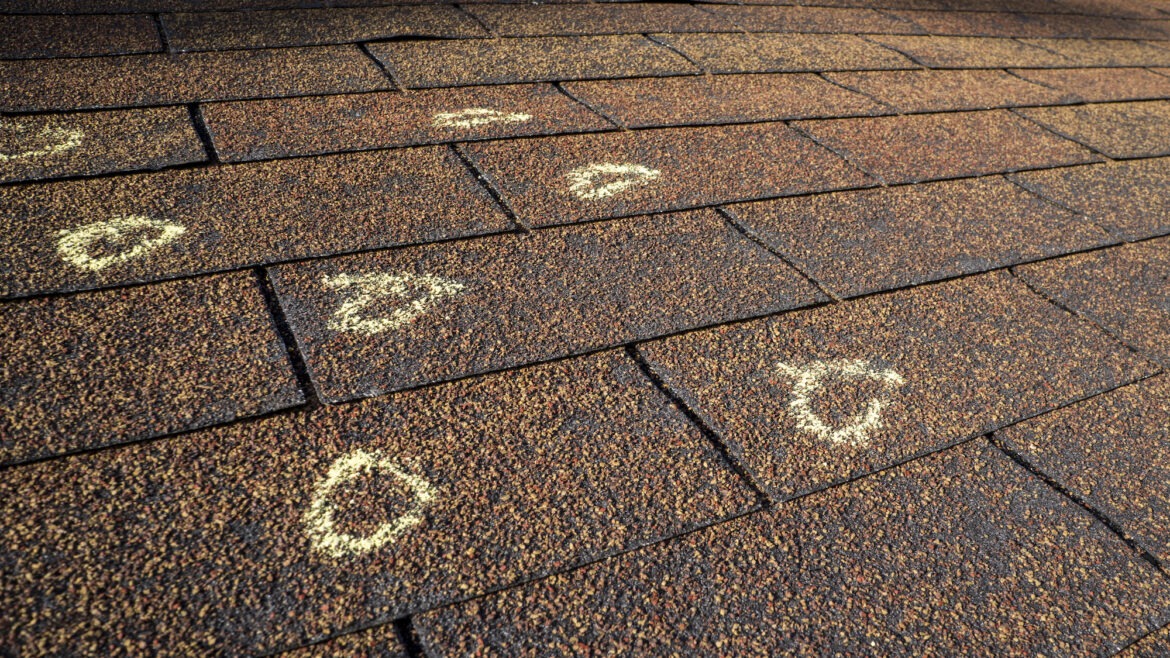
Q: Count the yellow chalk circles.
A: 7